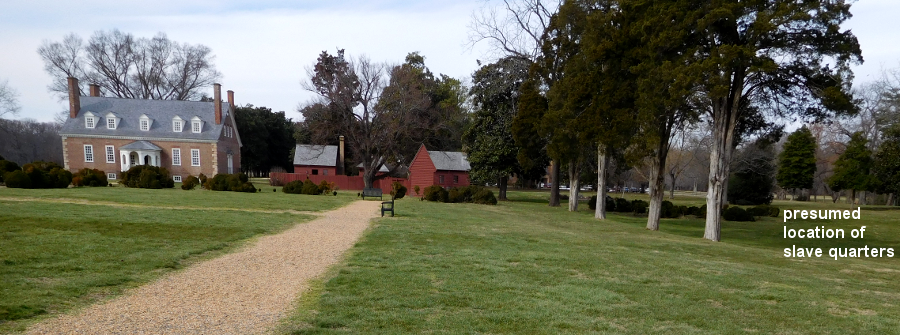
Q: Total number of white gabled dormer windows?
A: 5